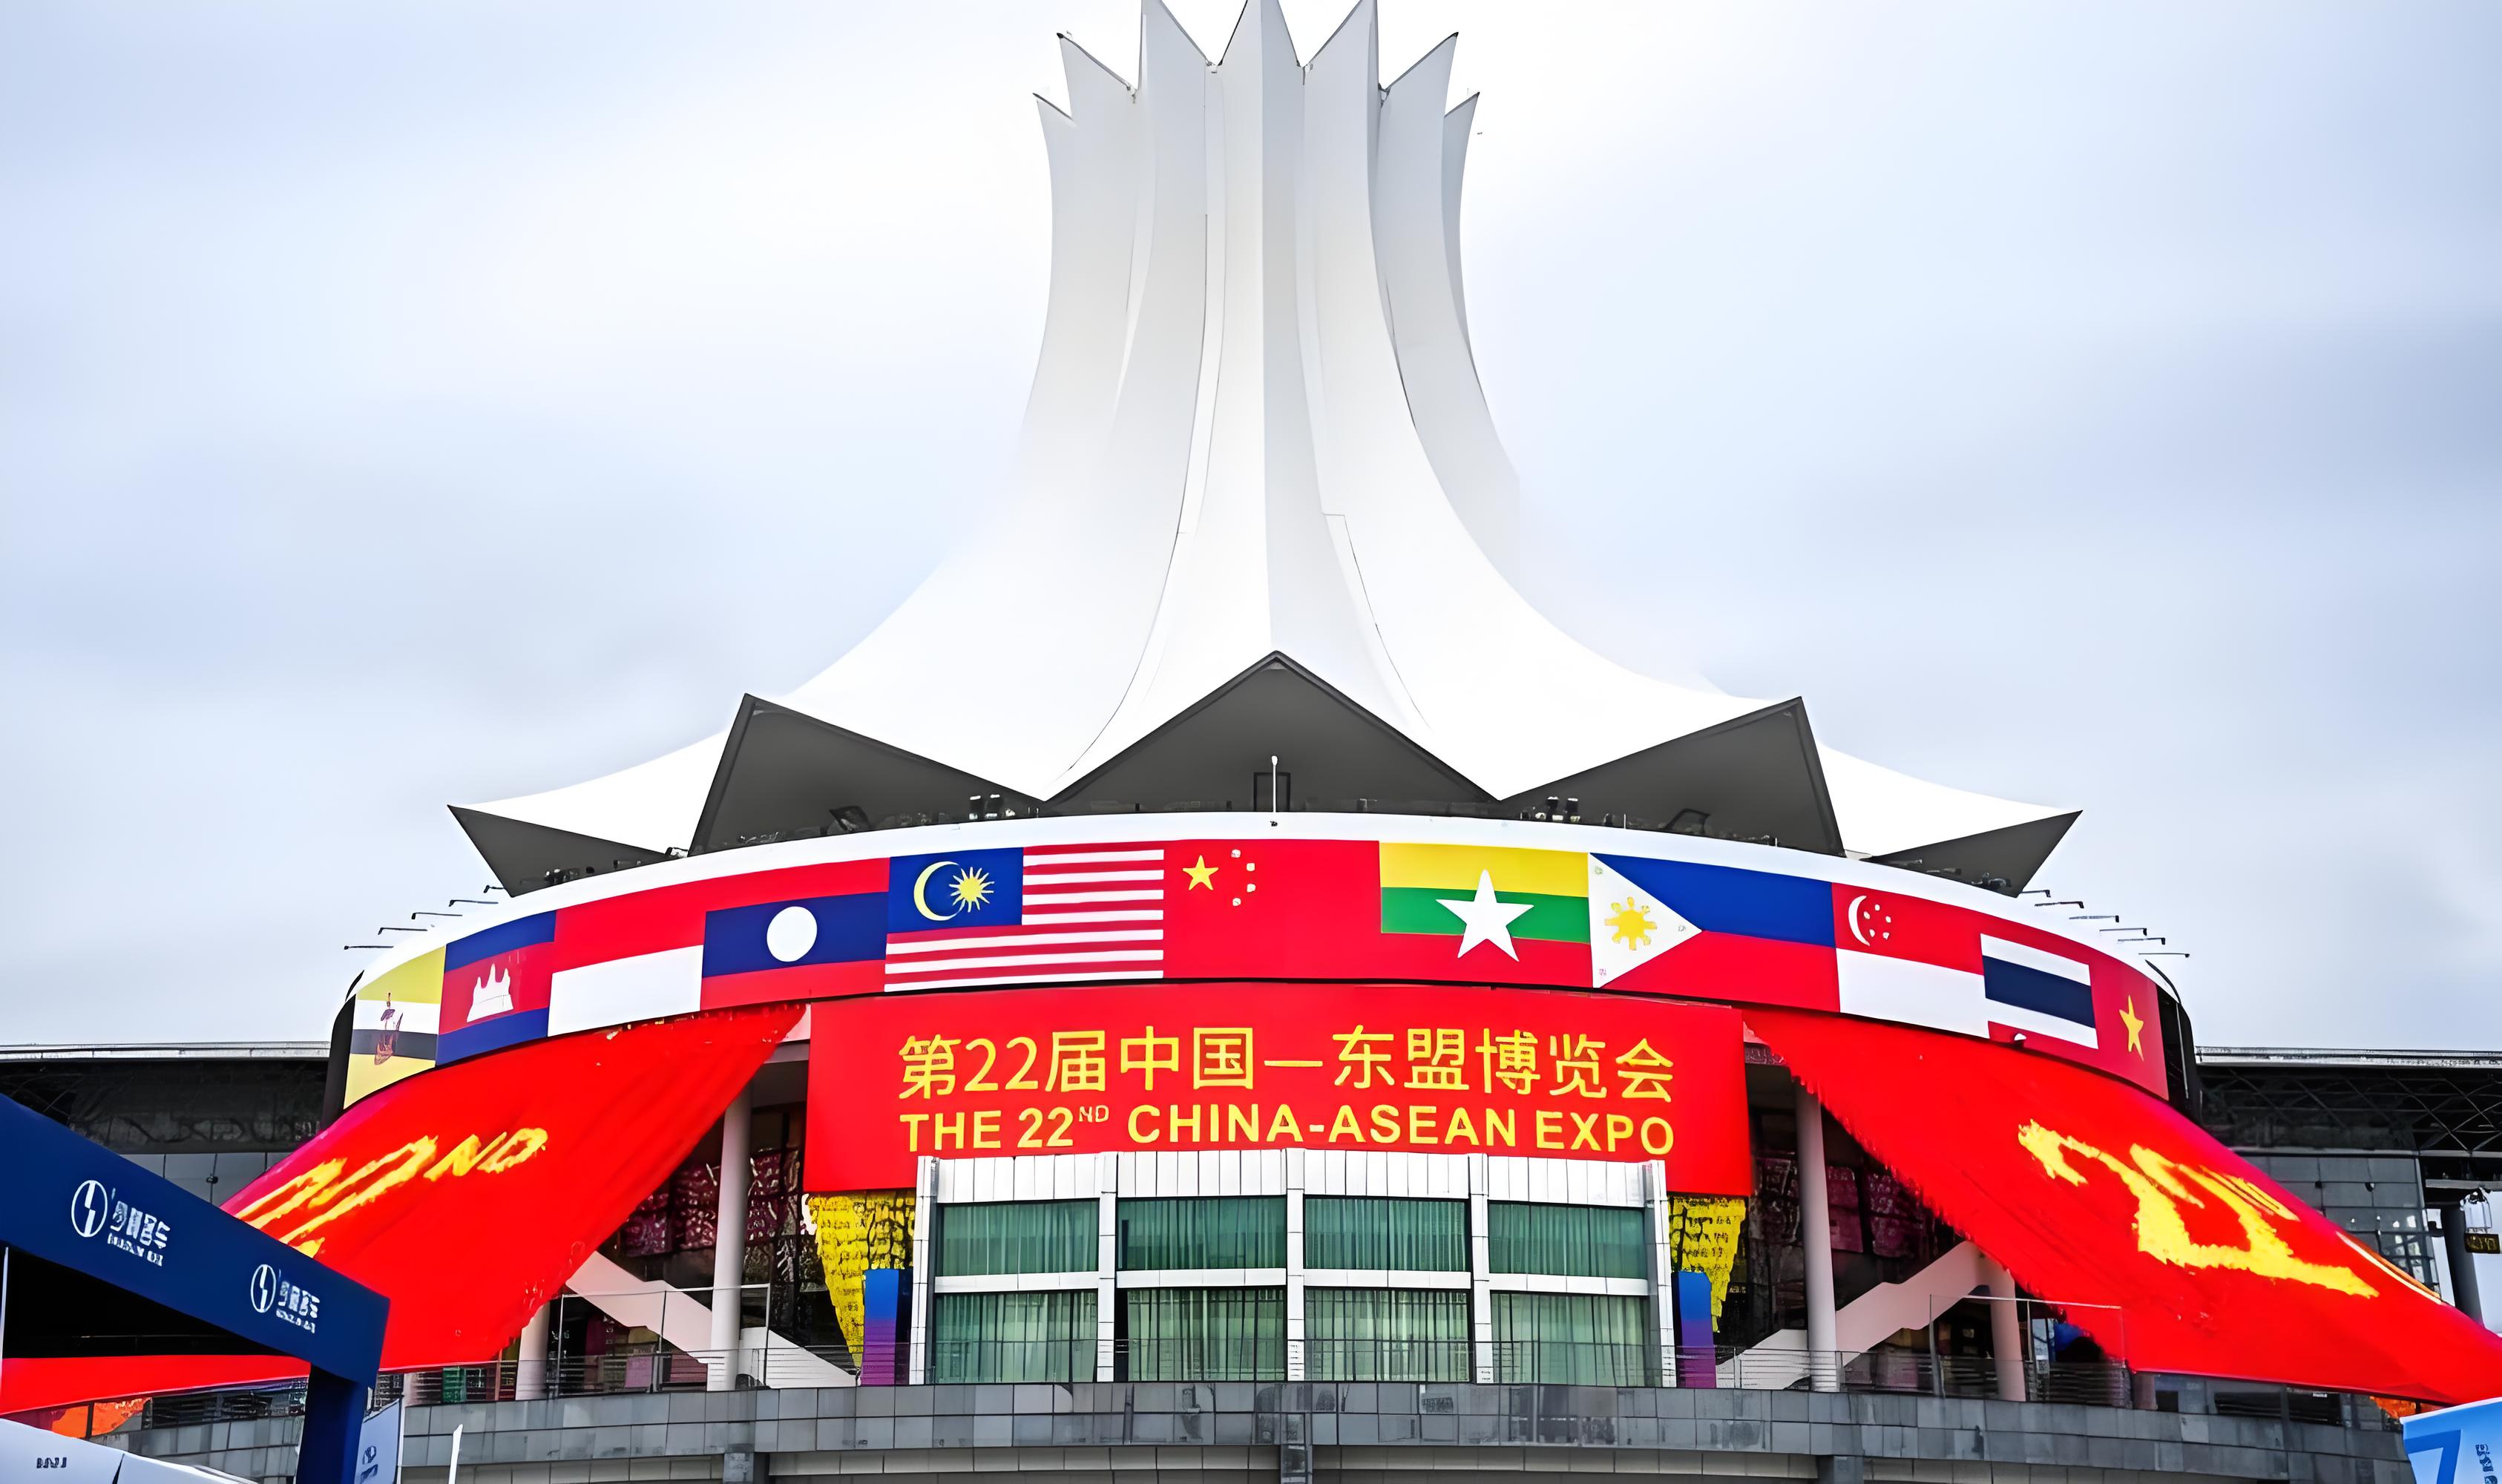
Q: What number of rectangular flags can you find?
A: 11